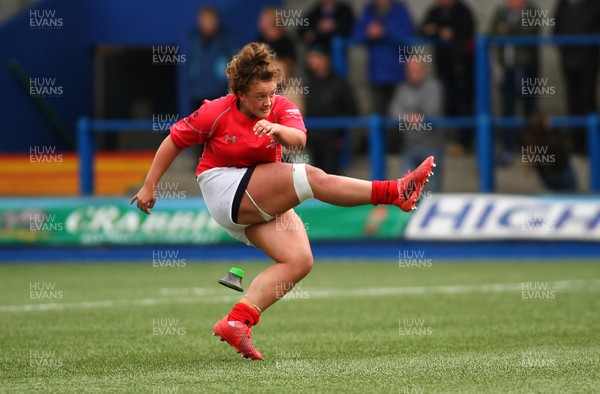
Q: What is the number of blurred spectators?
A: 10